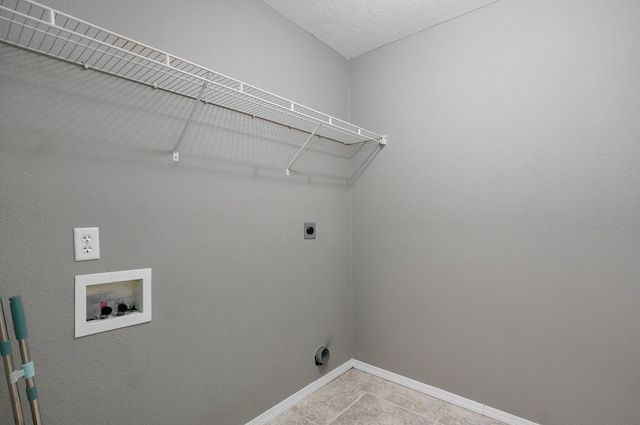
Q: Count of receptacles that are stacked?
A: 2